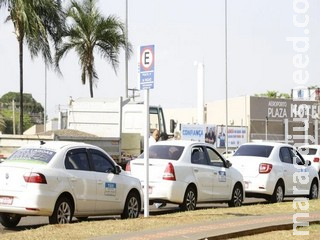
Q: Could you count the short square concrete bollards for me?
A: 0